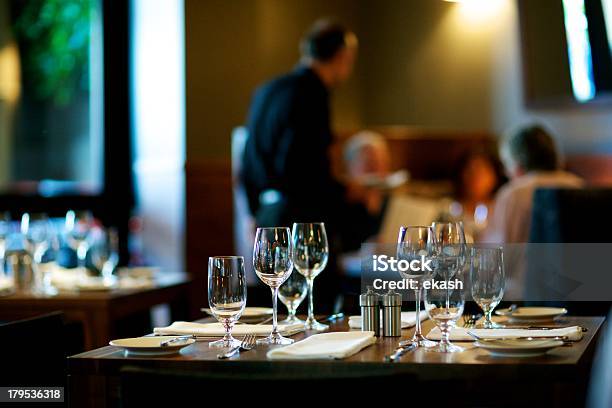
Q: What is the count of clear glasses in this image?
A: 8